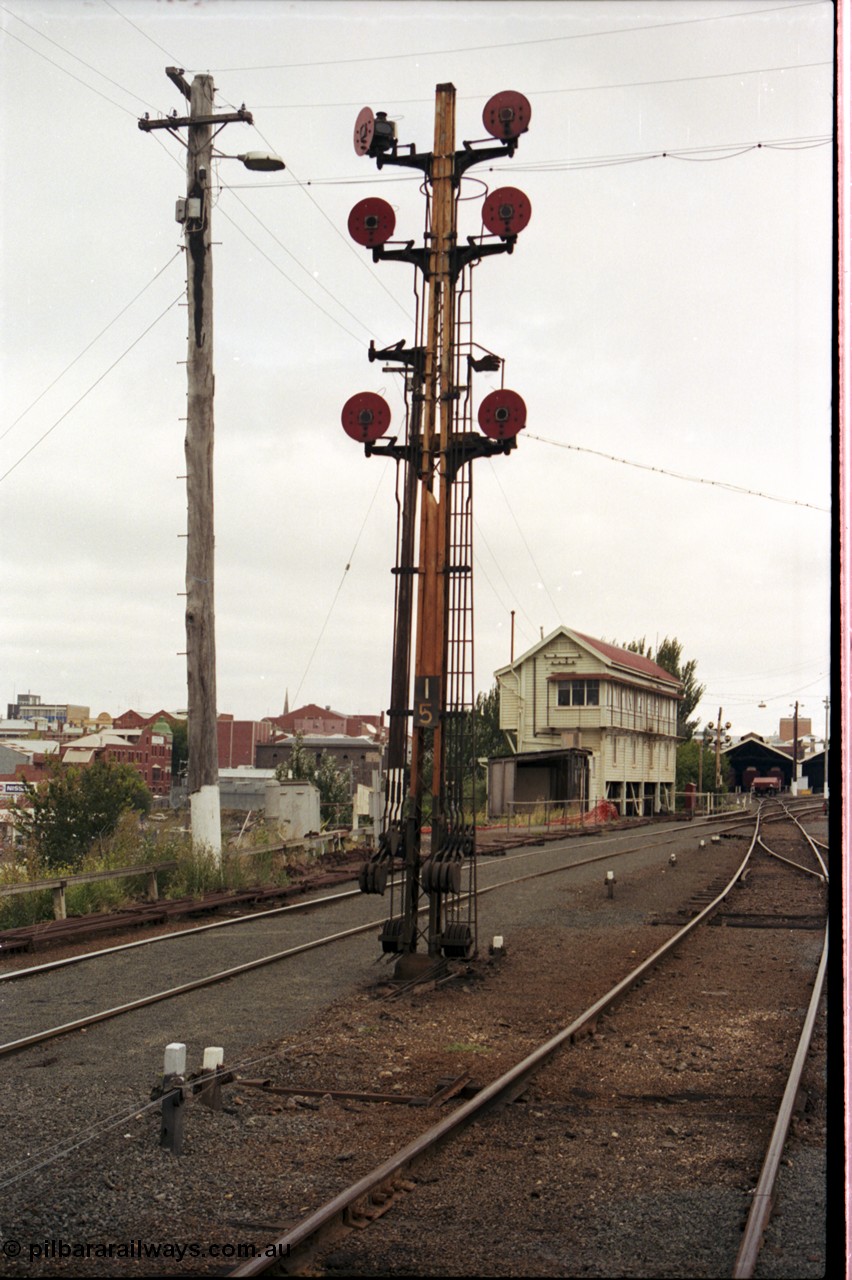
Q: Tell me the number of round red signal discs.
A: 6